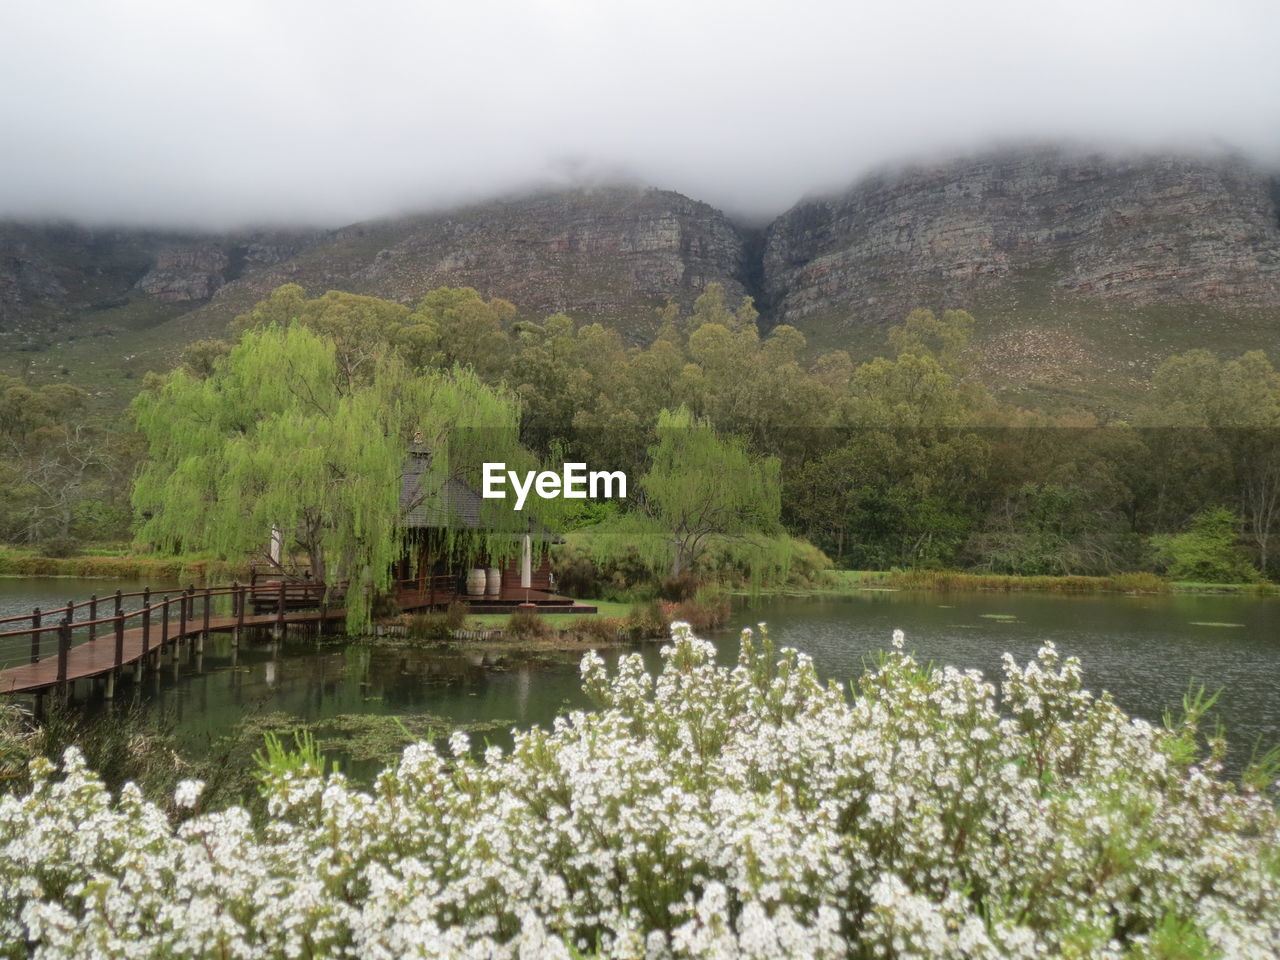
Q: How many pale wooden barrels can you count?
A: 2